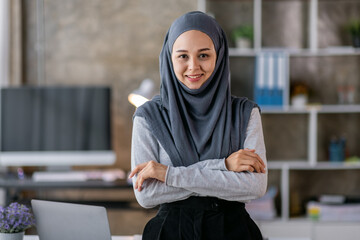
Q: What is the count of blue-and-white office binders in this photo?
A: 3